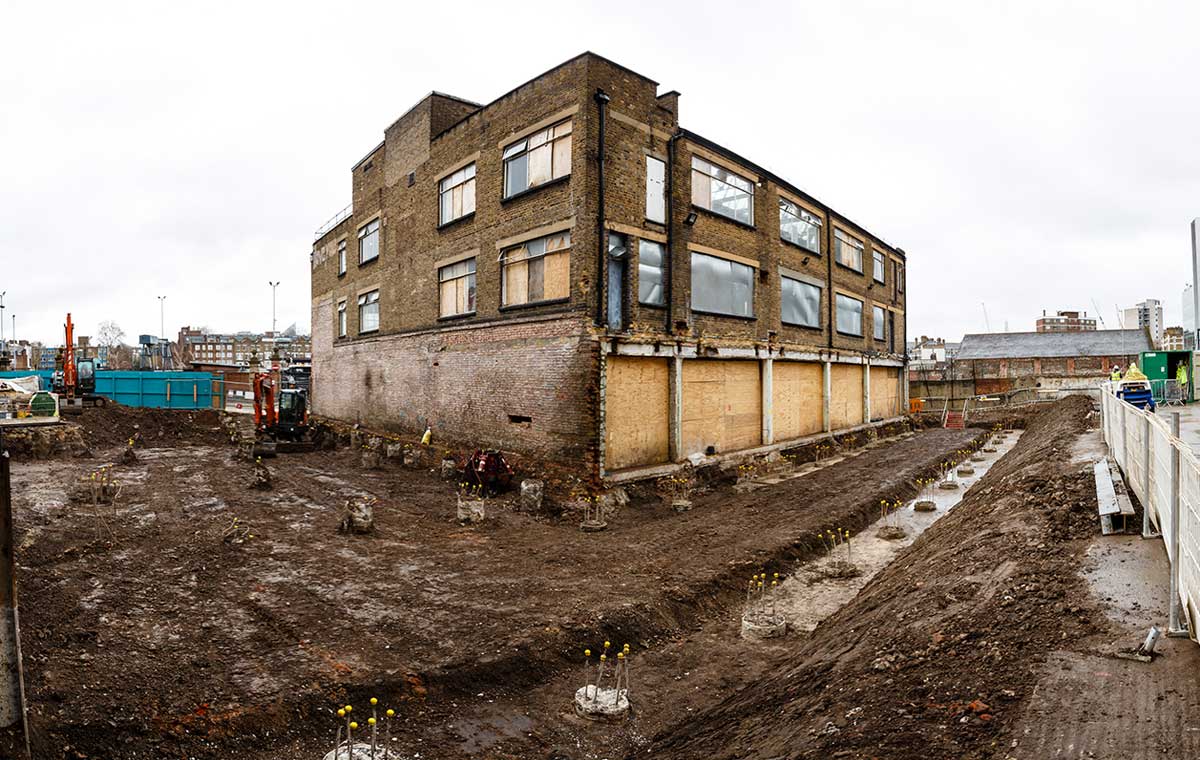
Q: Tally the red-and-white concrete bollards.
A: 0